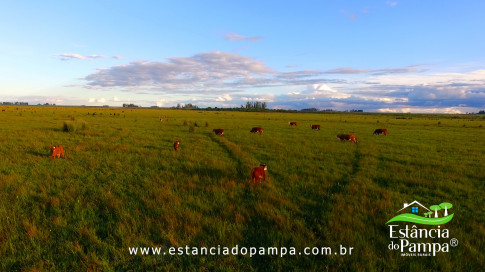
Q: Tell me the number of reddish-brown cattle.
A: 9